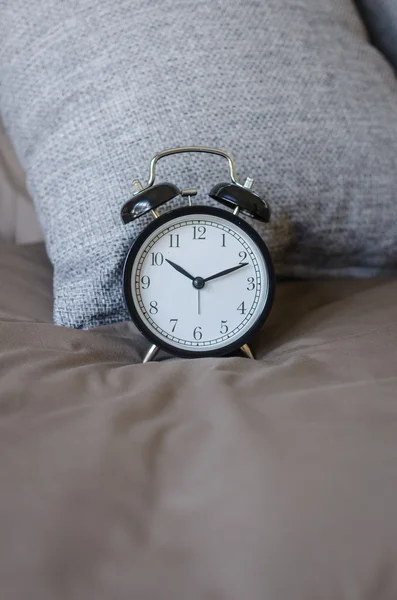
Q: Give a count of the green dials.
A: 0